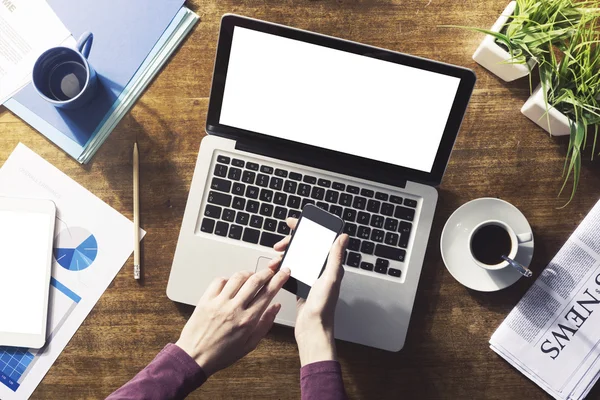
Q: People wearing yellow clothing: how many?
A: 0